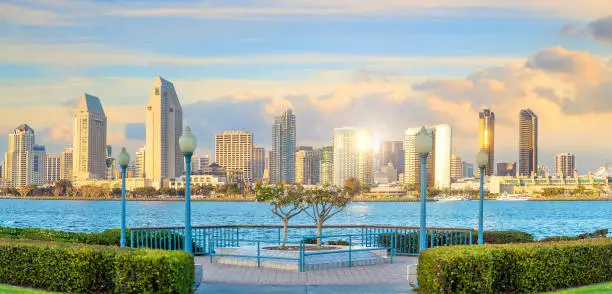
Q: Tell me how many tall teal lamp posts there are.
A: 4